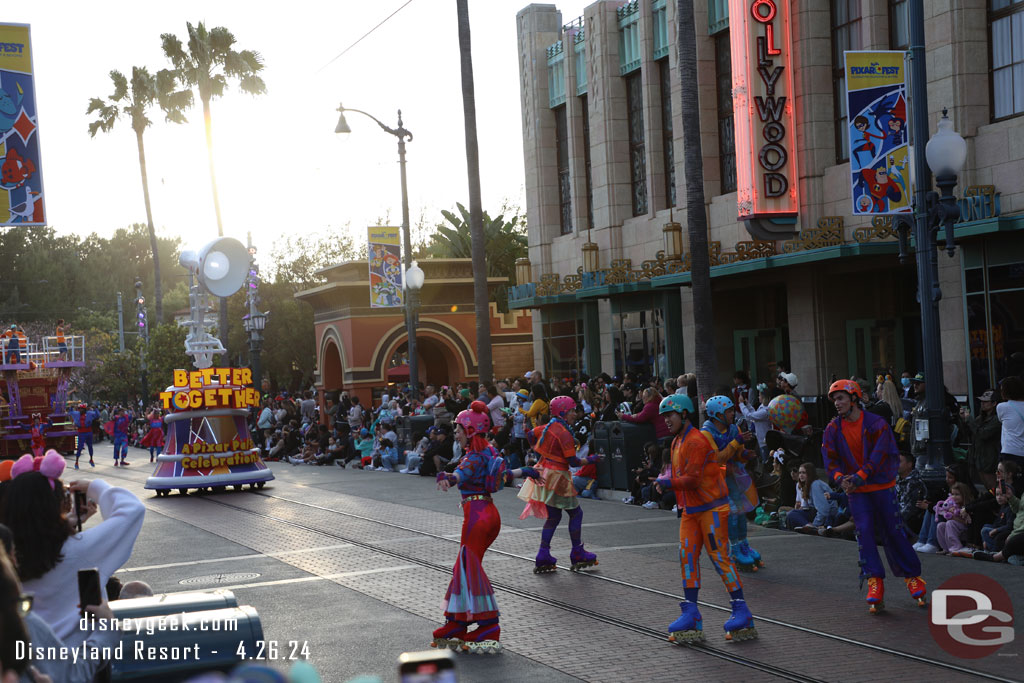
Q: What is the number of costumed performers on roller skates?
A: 5